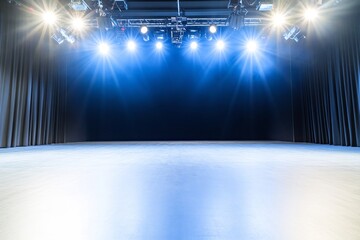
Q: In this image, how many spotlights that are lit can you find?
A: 12